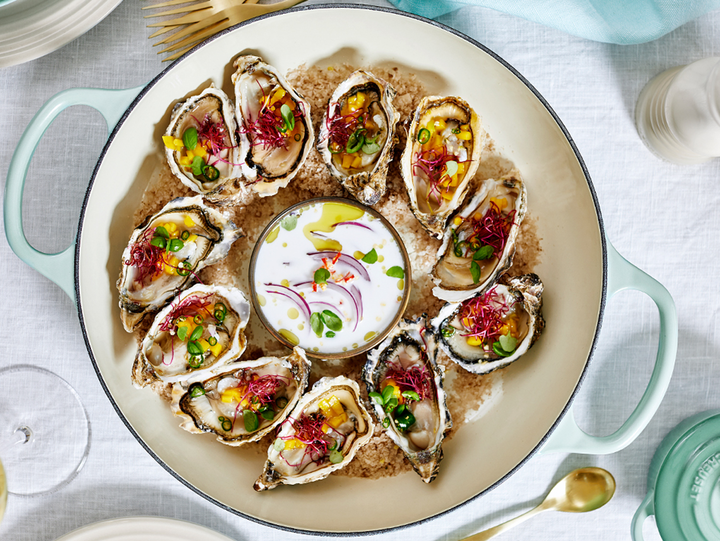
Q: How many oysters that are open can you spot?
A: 11